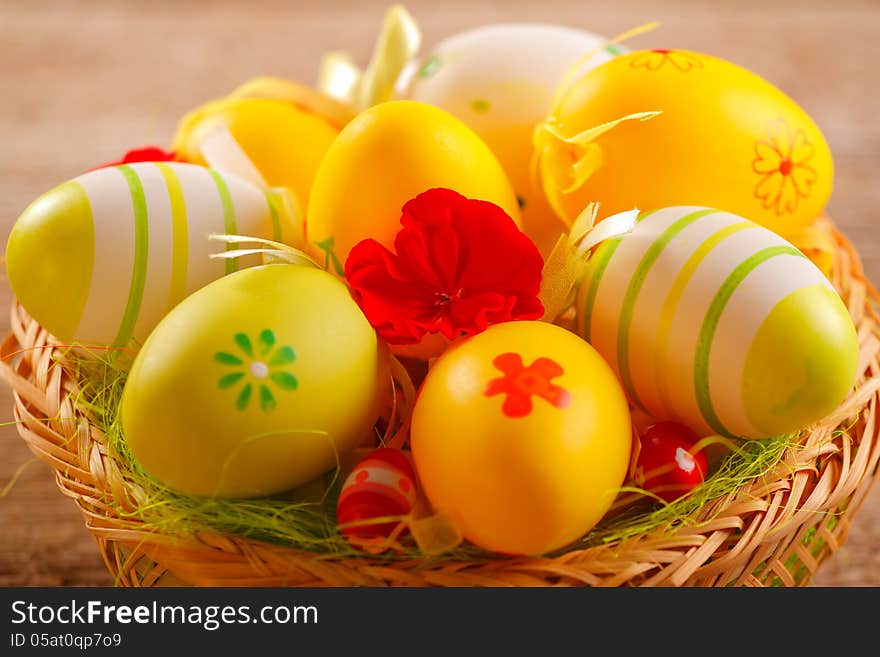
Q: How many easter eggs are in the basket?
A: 10